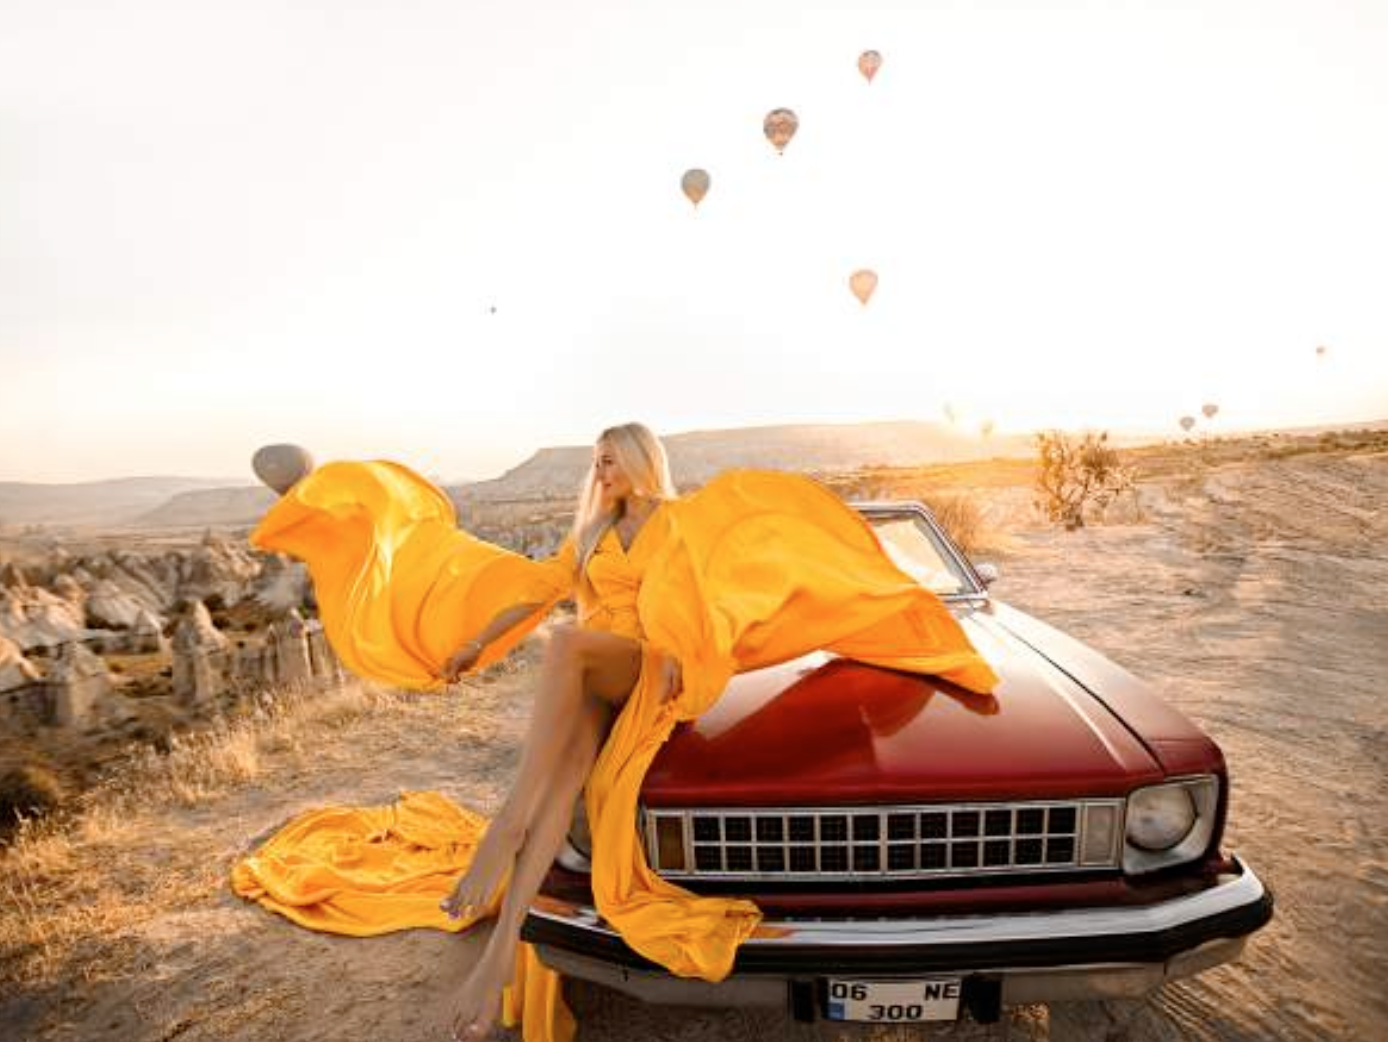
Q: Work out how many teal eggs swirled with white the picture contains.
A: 0